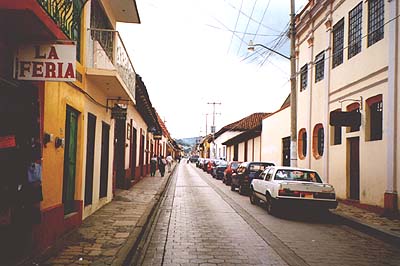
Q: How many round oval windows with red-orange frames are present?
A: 2